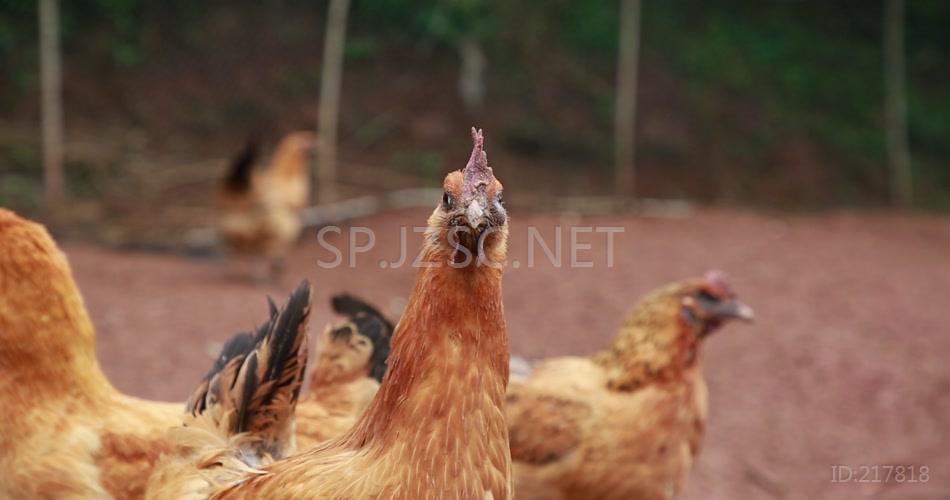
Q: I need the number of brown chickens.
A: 5